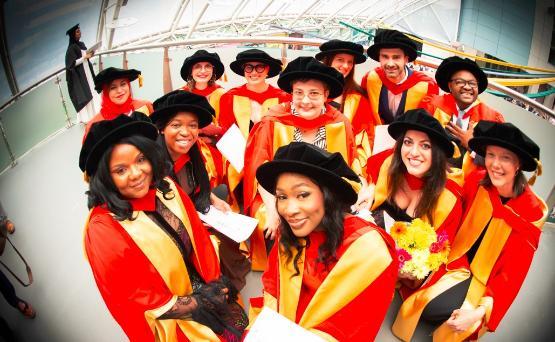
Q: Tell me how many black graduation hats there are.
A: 13